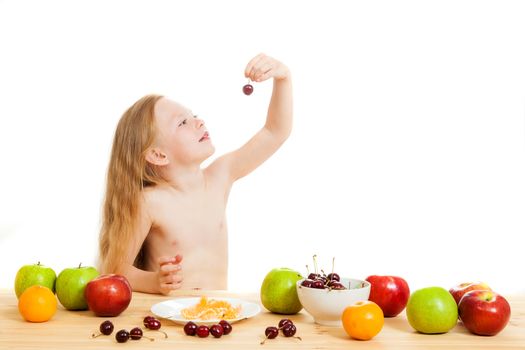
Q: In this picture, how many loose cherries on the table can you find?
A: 12